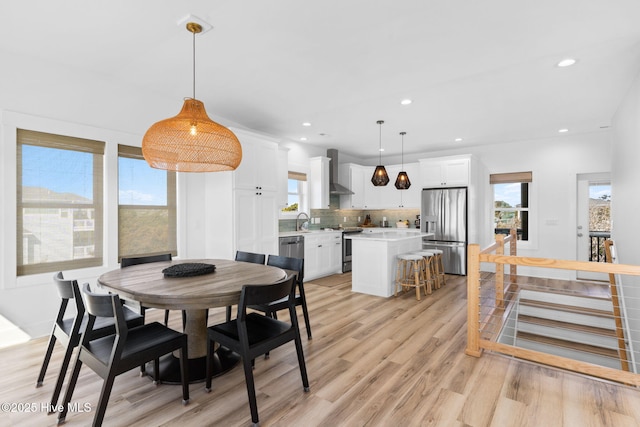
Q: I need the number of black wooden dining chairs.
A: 6